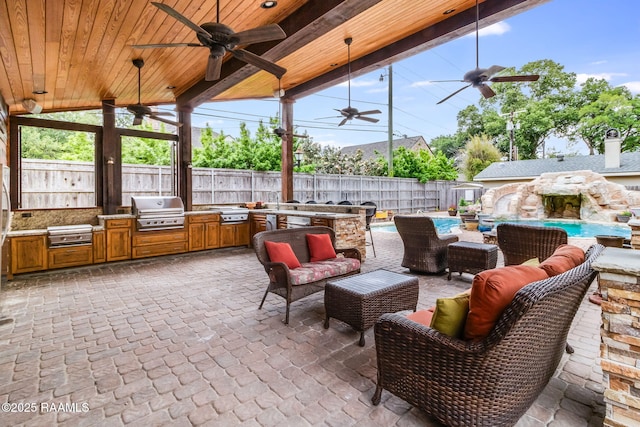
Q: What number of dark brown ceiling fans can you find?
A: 5